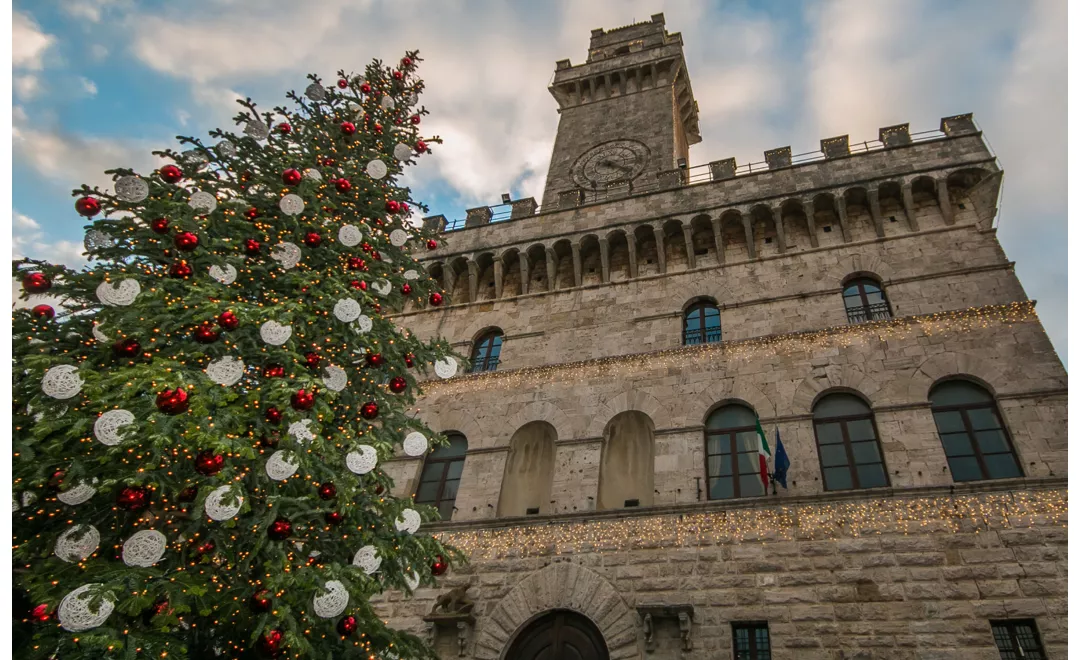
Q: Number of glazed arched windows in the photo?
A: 7